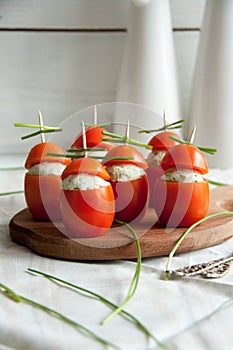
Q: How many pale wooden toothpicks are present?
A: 6